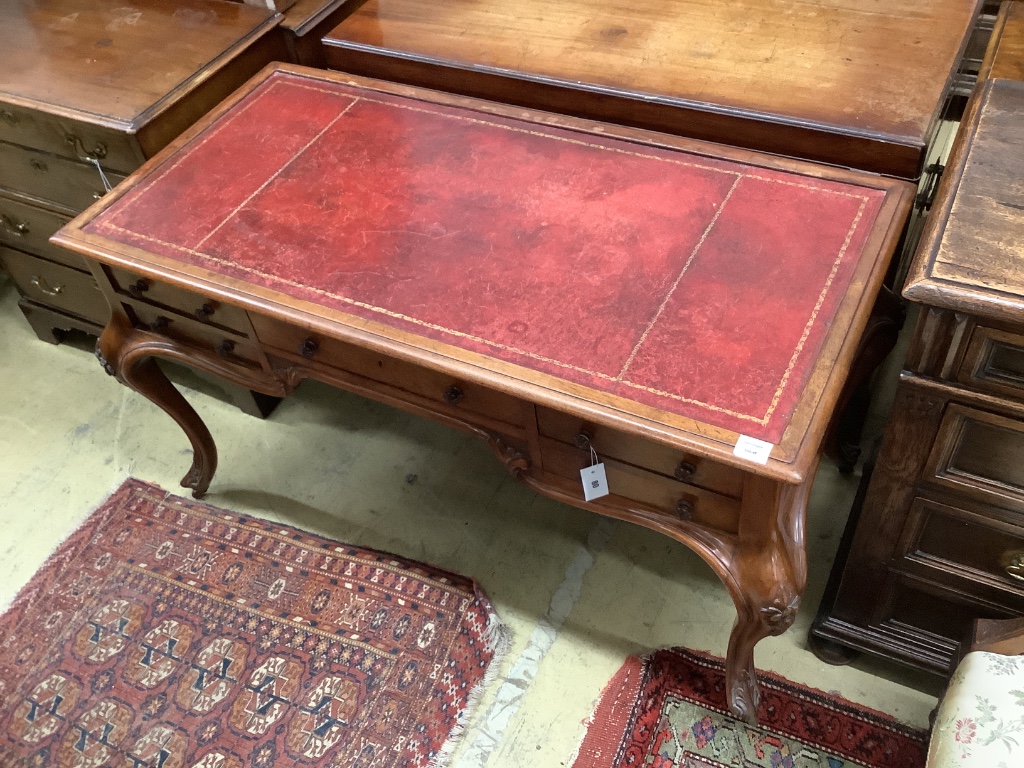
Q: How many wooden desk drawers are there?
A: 5